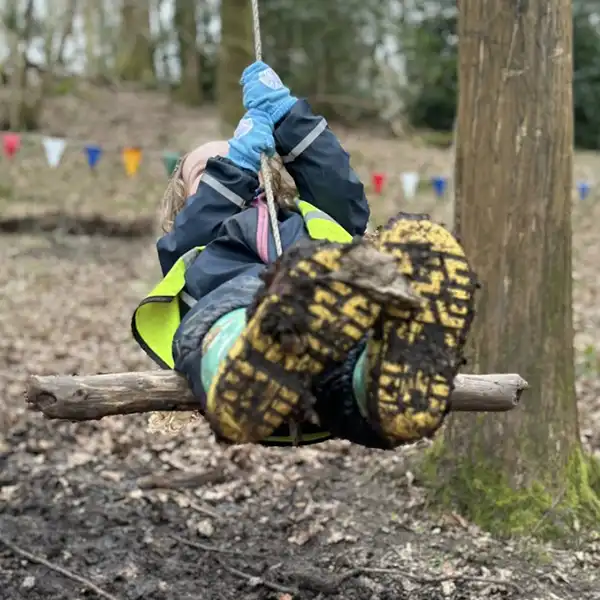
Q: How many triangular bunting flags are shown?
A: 9